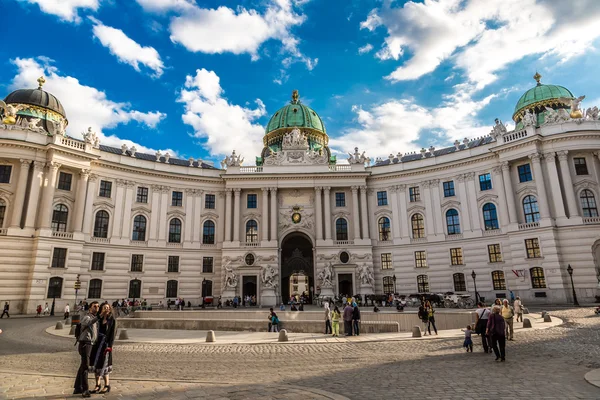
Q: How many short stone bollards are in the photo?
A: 11